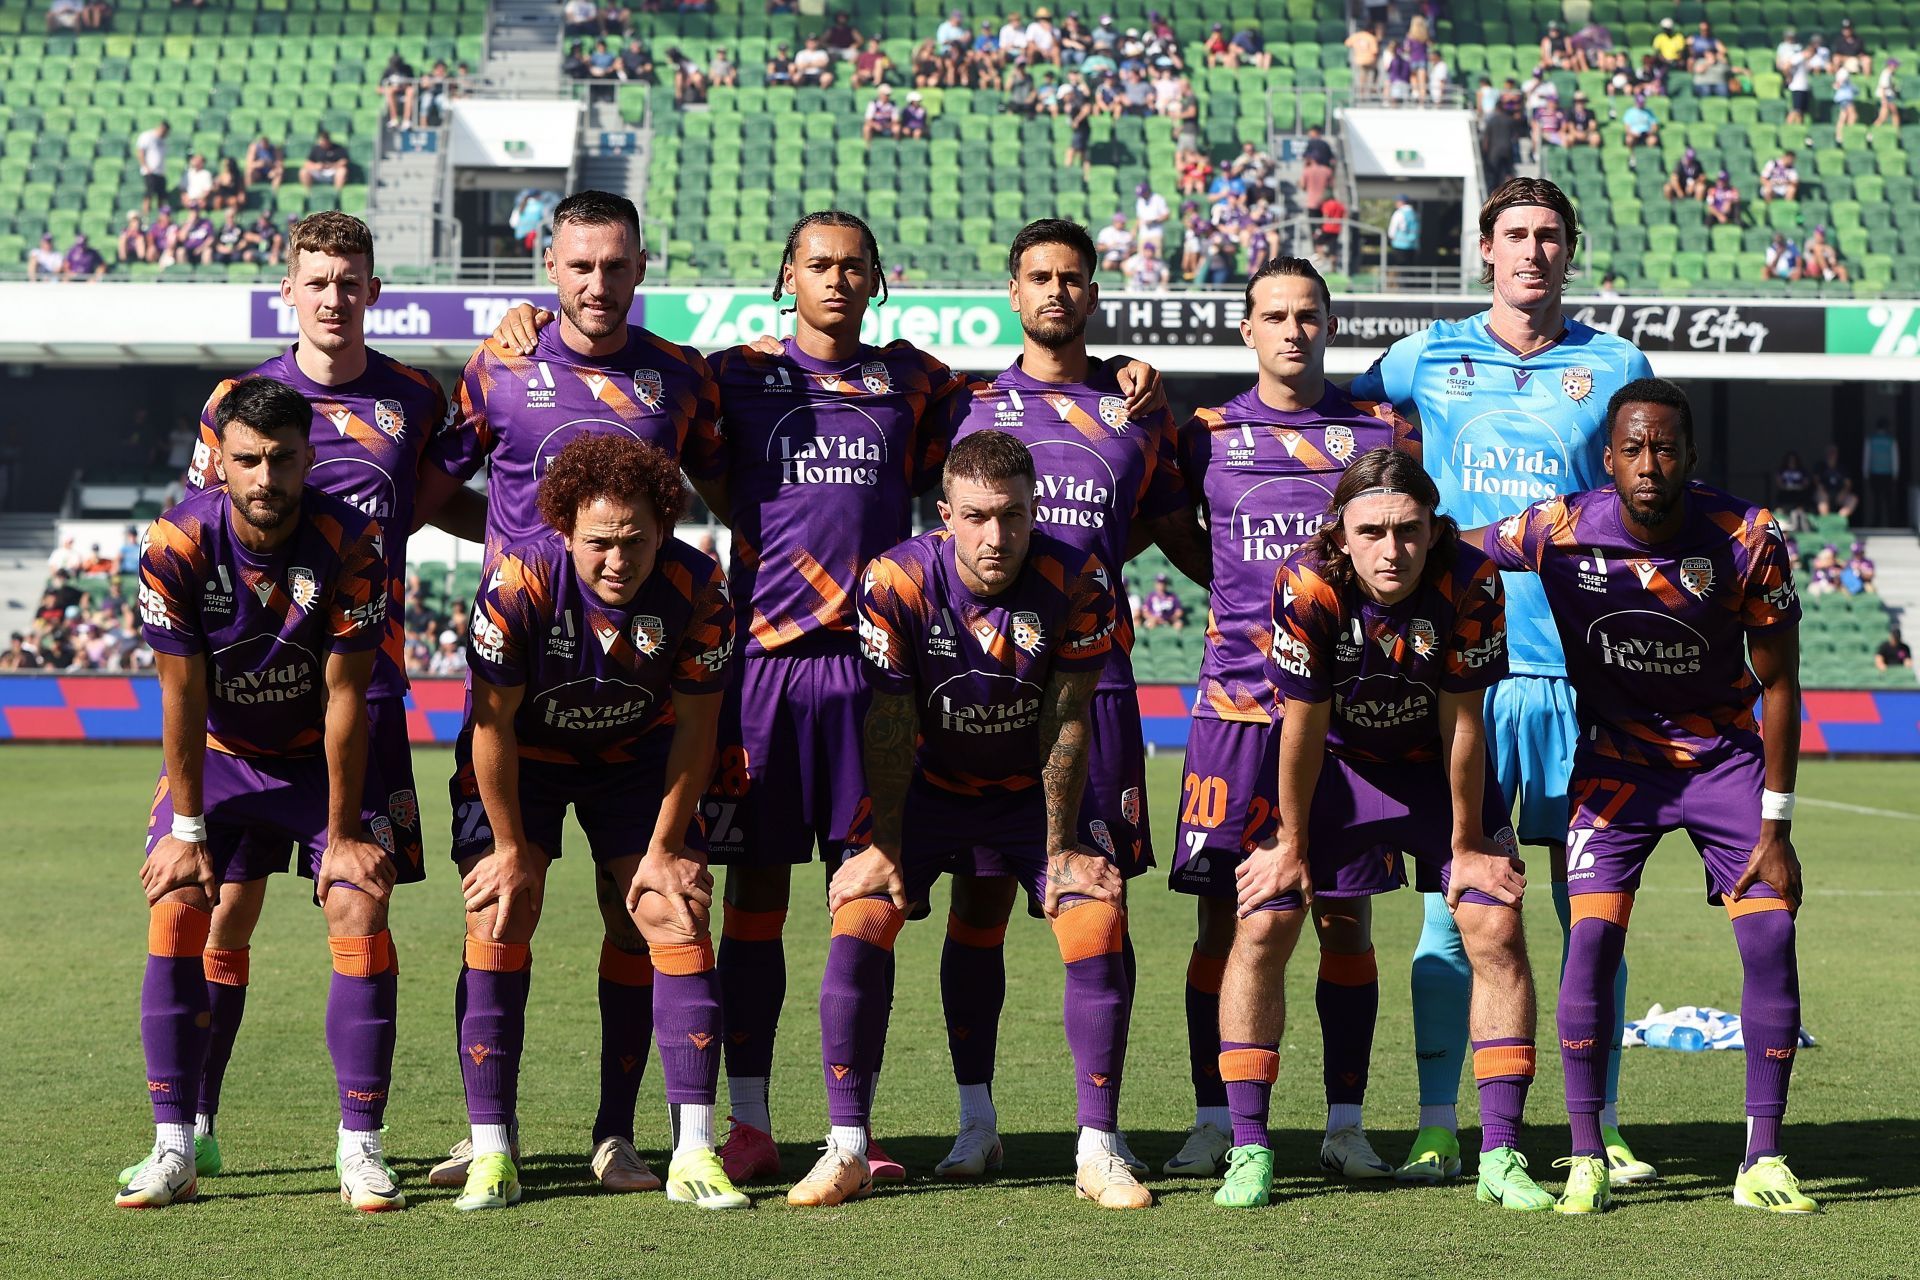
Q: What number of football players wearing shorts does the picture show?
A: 11